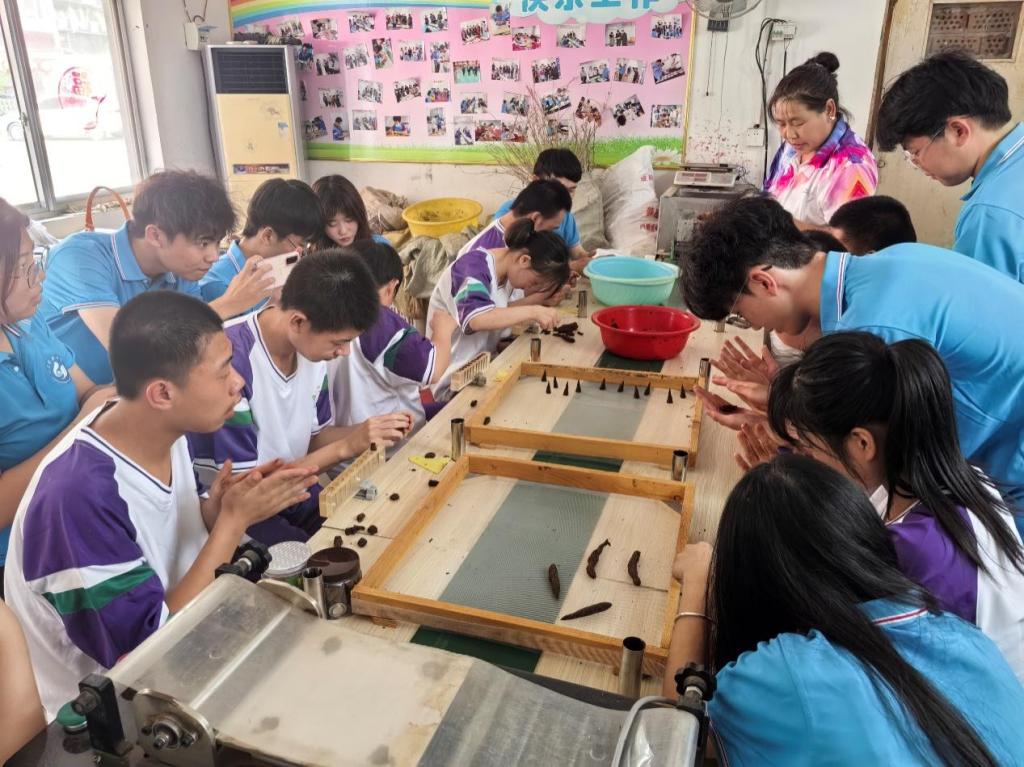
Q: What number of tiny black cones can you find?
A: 11